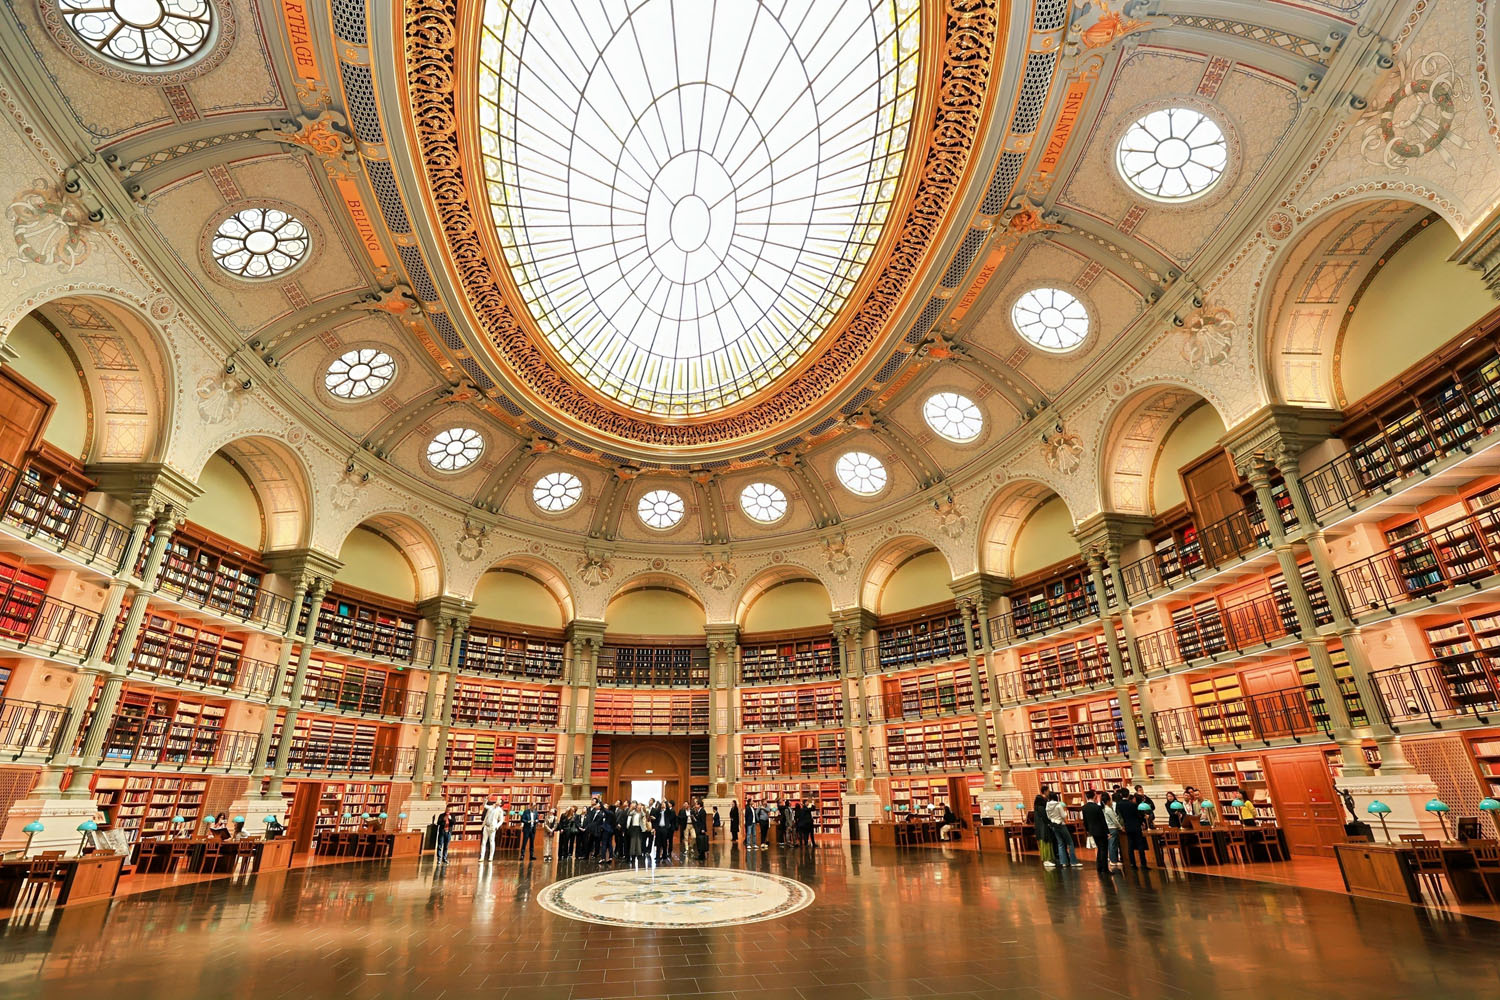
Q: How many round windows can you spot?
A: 11